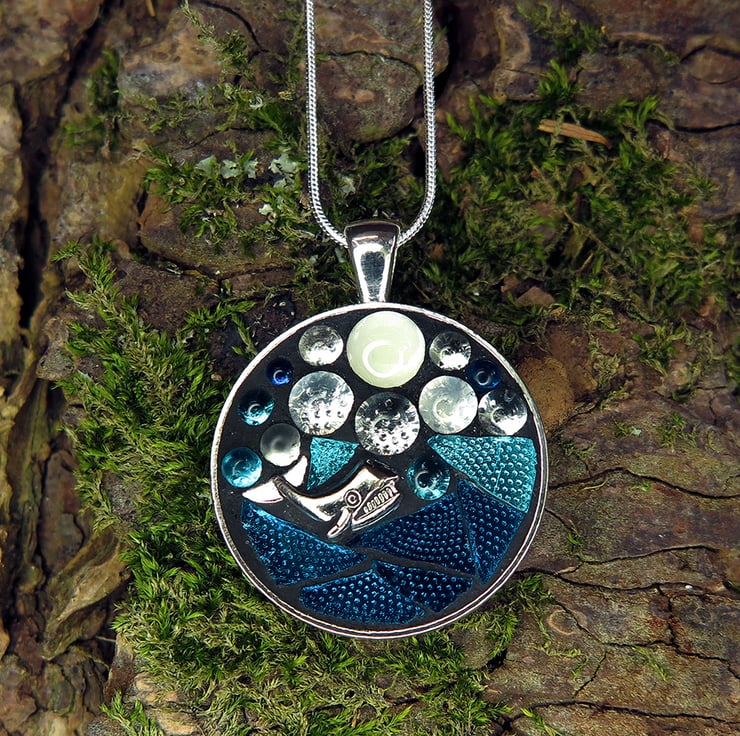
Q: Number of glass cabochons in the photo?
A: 13